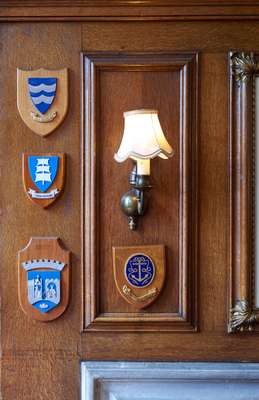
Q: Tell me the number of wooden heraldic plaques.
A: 4